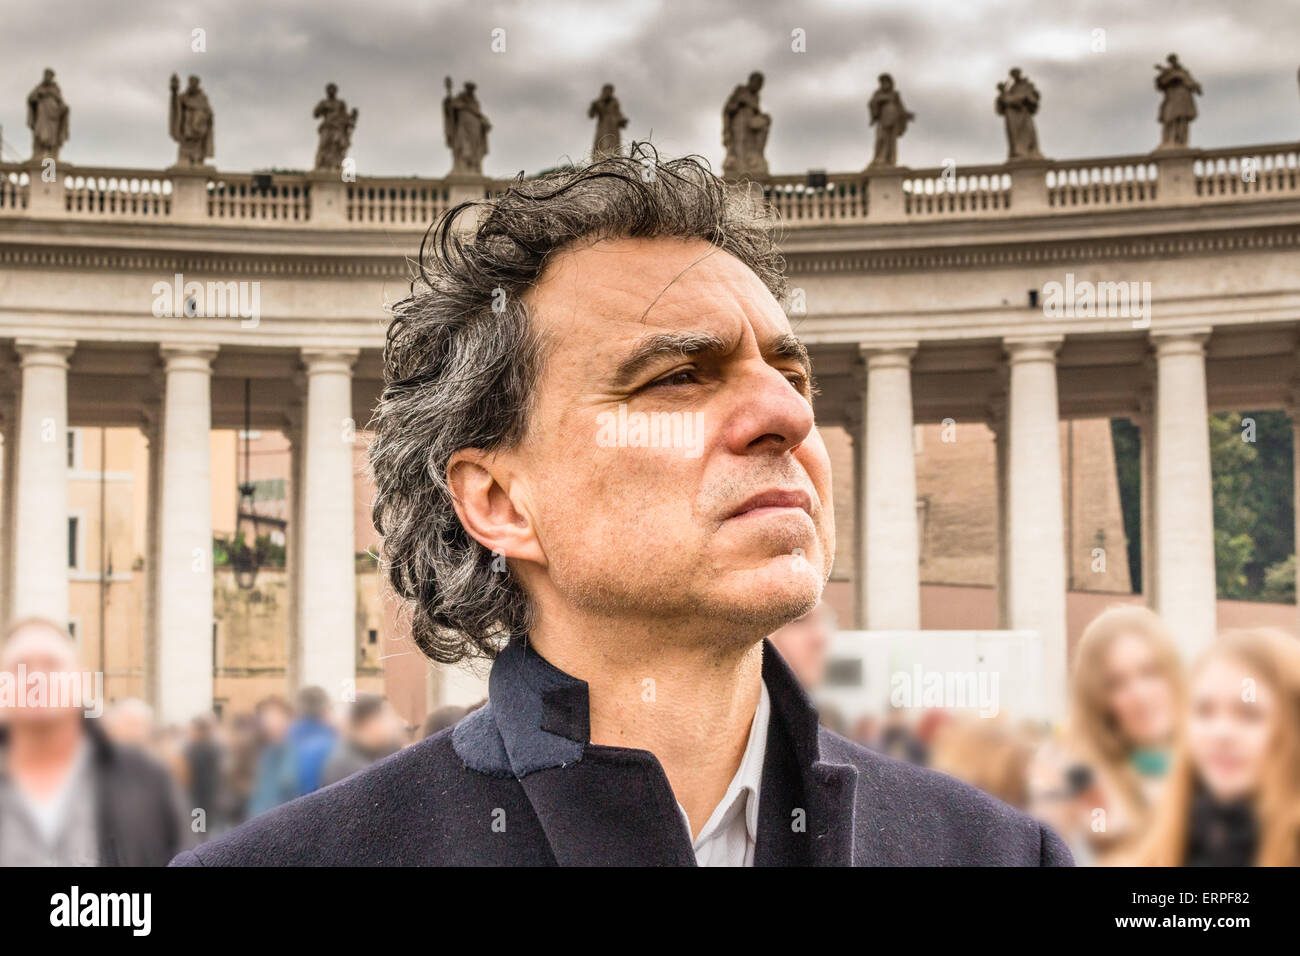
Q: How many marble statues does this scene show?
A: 9